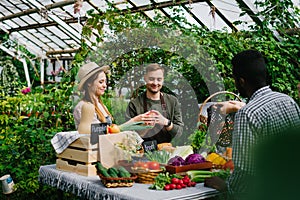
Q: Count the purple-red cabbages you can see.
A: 2